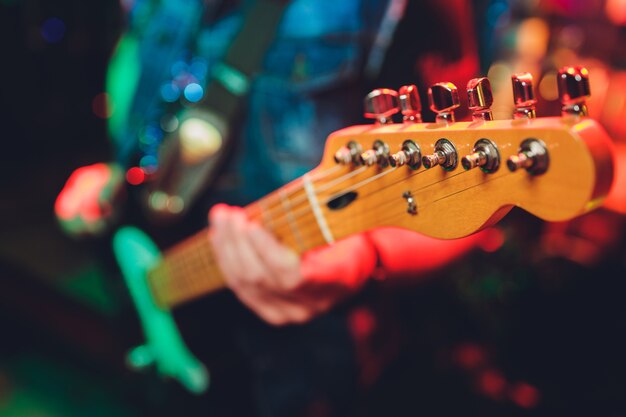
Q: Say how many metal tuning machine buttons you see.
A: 6